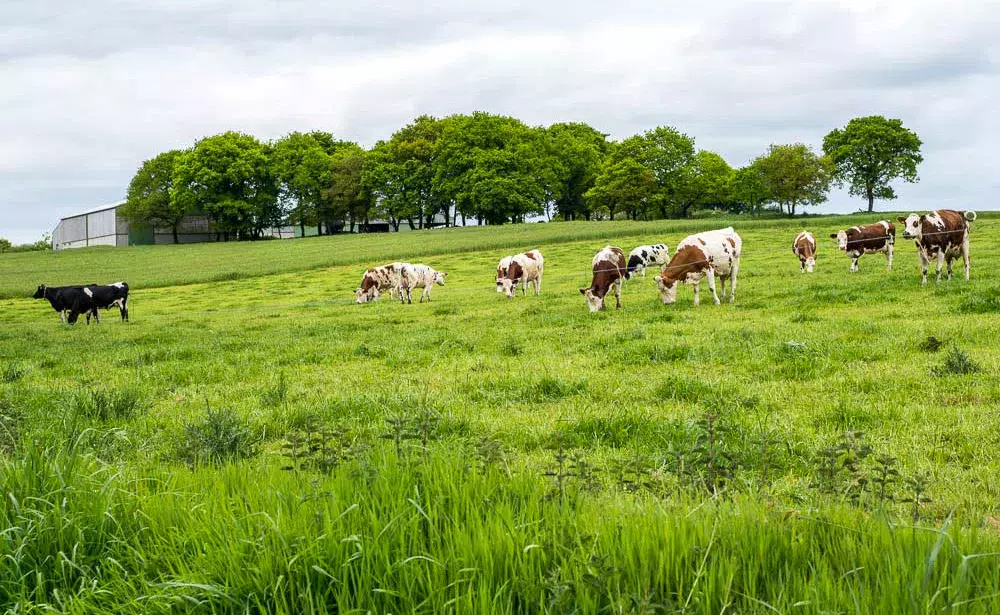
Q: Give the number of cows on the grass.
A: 12